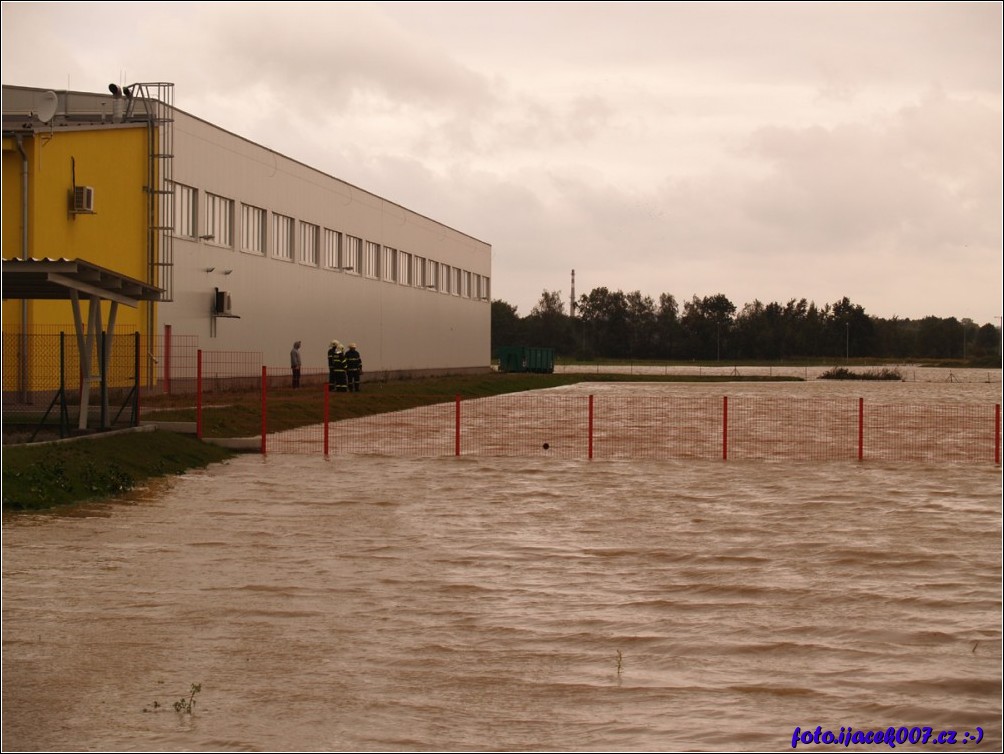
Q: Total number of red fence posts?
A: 9